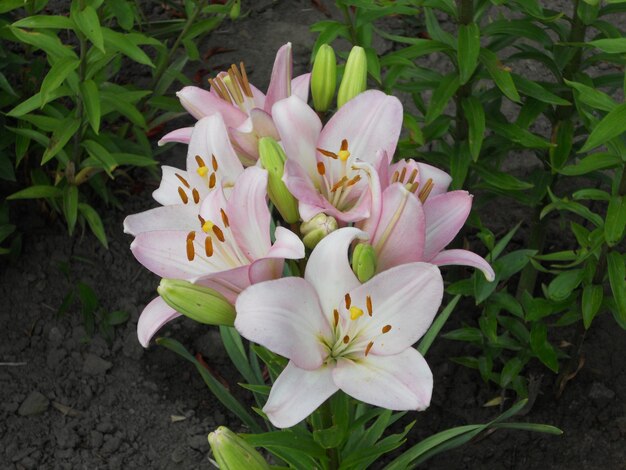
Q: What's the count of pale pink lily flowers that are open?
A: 6